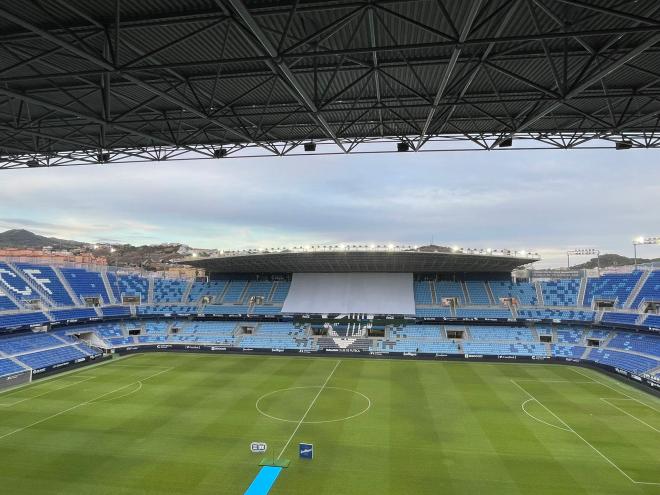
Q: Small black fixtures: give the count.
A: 7